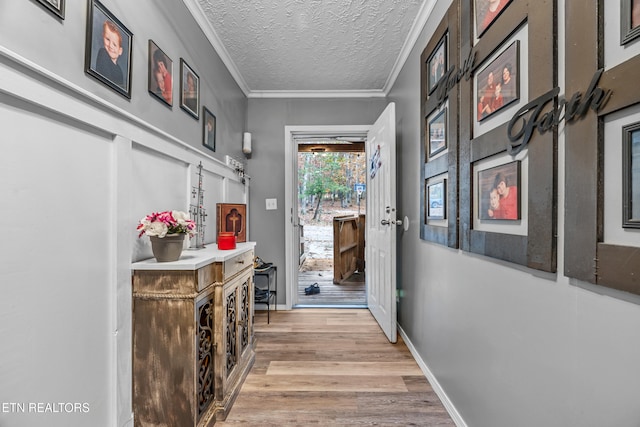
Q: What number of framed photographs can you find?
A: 13